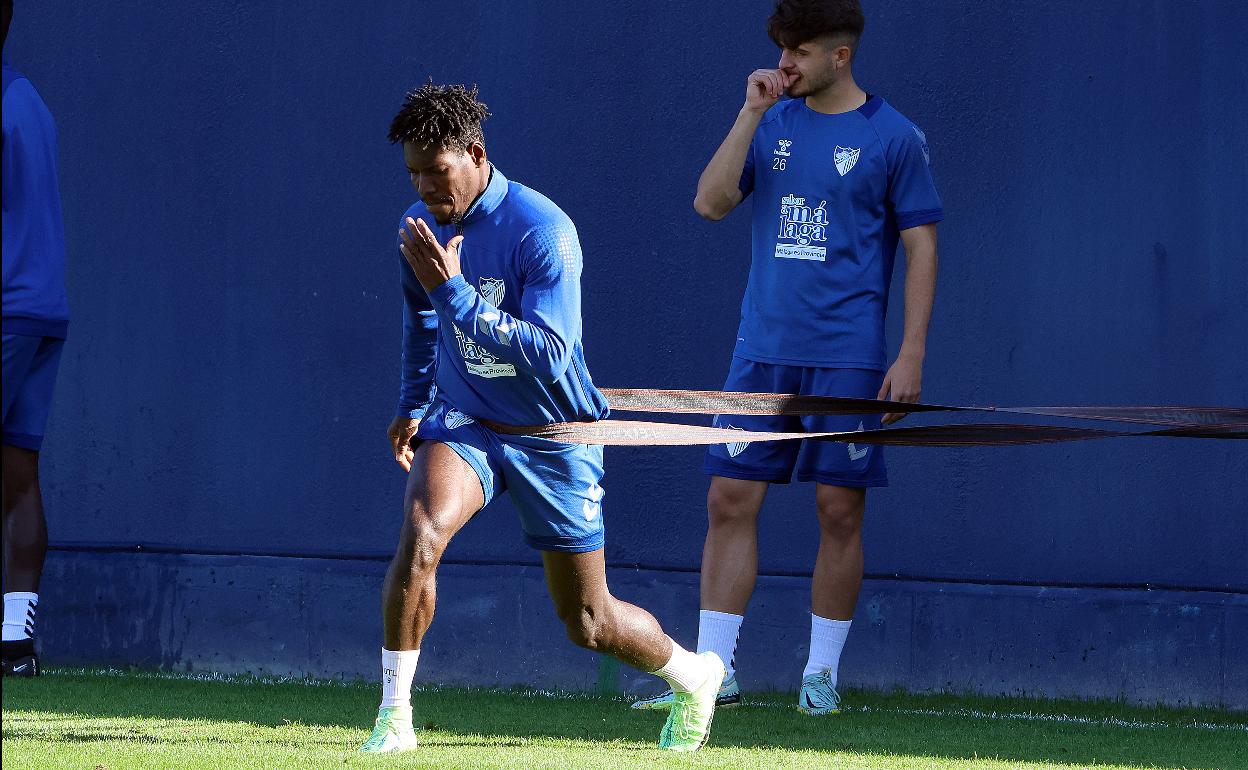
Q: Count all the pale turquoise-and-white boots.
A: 2